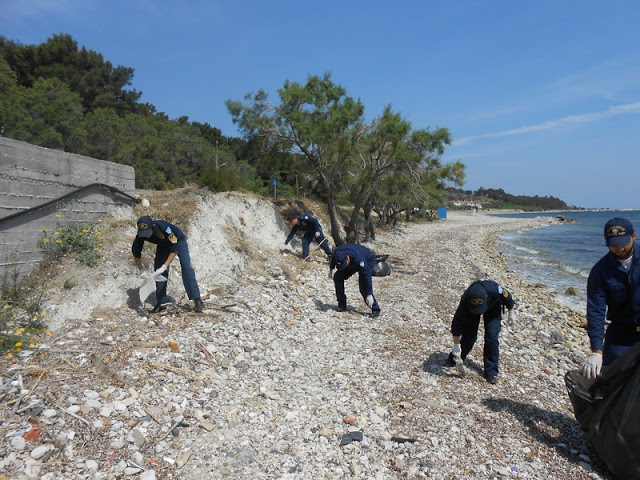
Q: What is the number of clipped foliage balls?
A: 0